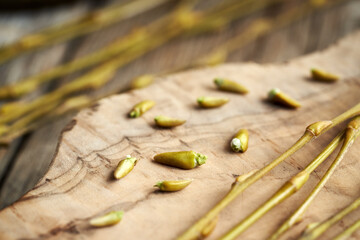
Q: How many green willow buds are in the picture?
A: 11